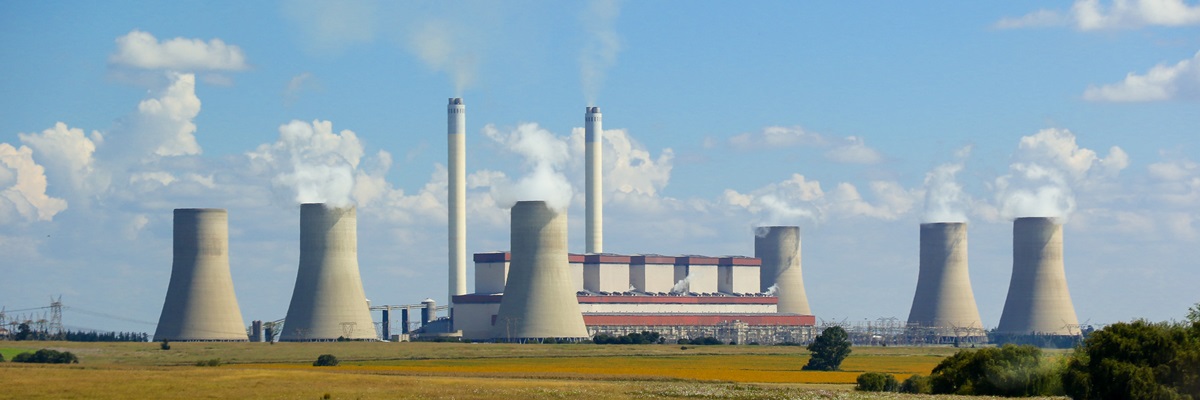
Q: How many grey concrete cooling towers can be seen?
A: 6